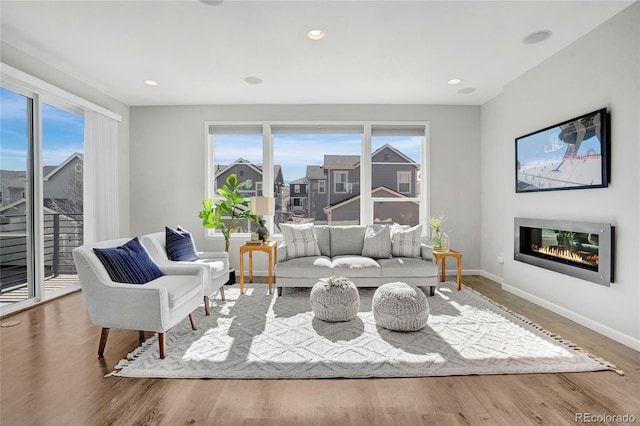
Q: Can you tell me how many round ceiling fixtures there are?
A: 7